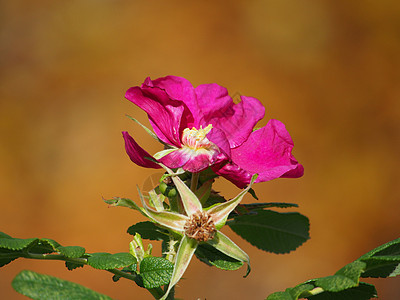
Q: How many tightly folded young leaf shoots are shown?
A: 1